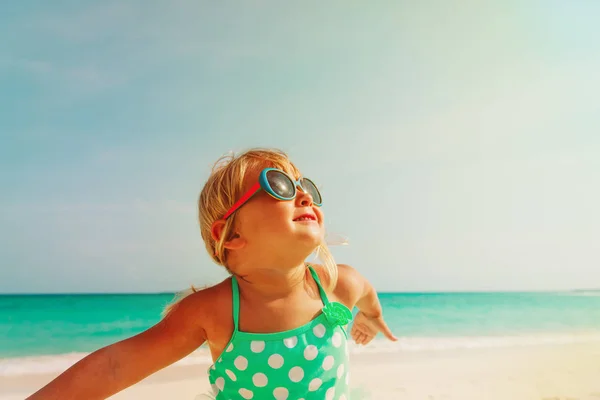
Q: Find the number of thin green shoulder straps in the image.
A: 2